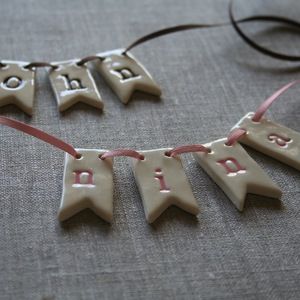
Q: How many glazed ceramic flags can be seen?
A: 7